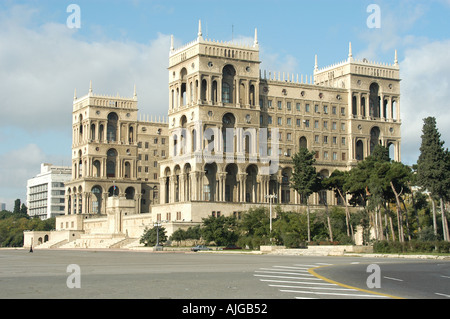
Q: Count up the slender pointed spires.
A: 9